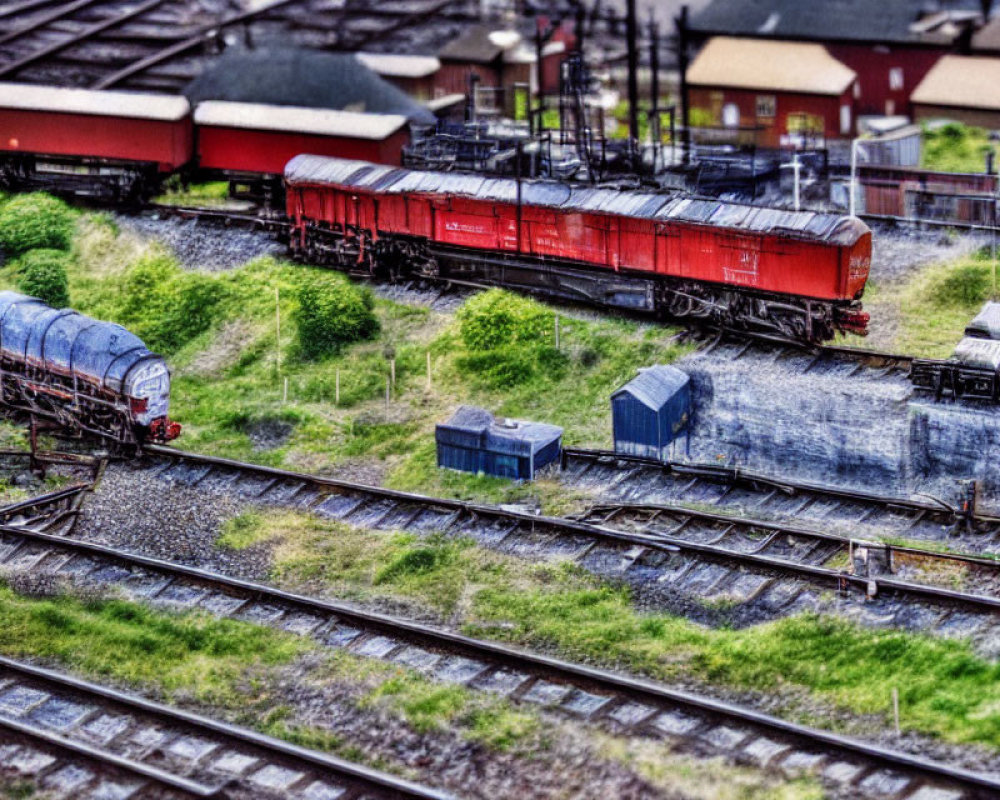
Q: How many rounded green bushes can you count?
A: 4